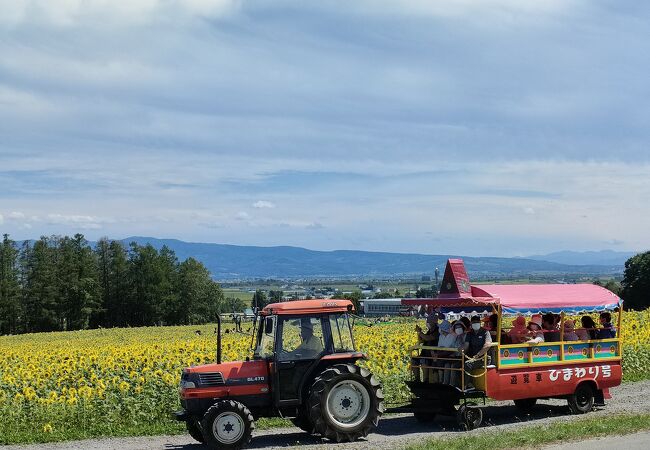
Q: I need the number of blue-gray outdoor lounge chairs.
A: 0